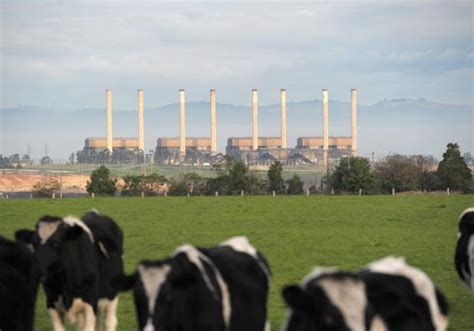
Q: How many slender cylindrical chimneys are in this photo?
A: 8